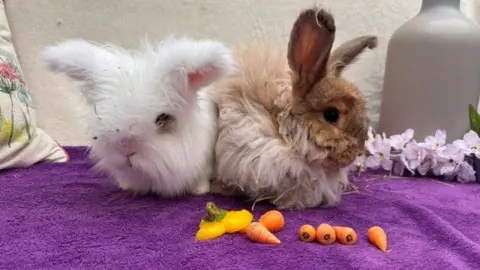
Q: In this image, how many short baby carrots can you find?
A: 6